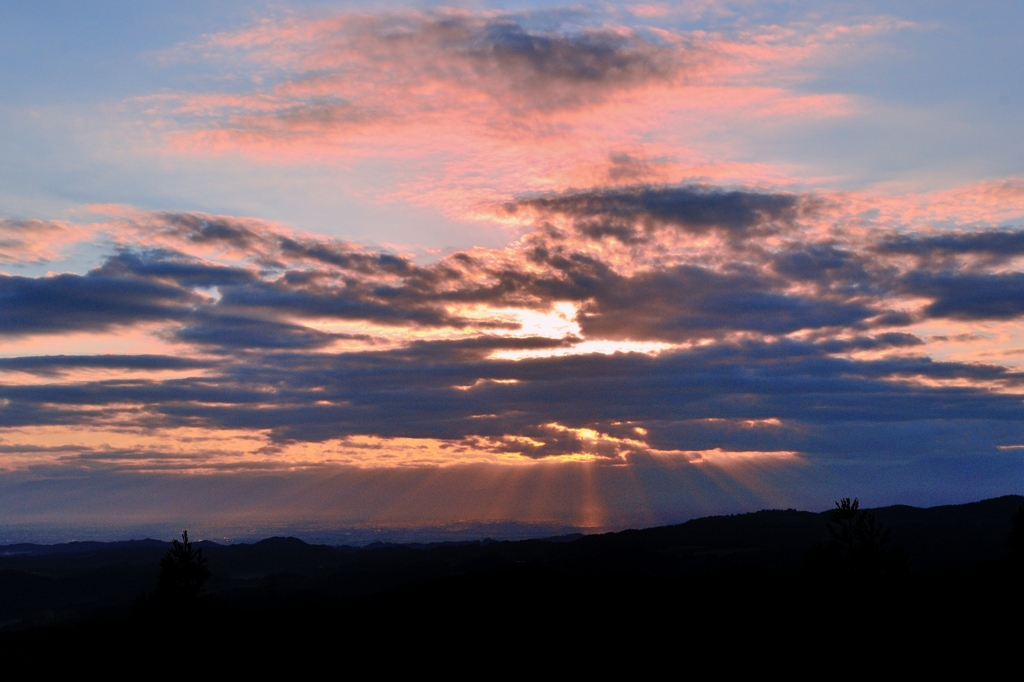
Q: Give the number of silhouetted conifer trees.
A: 2